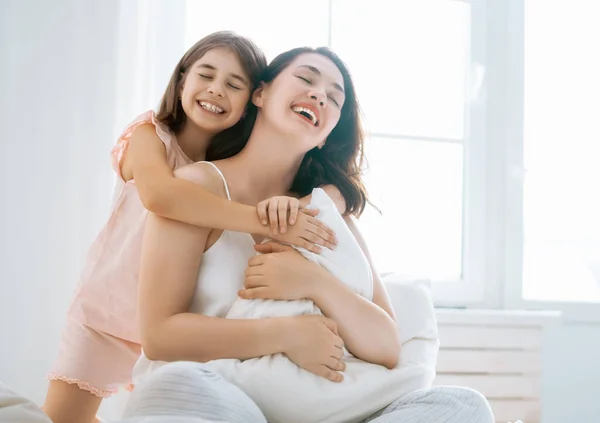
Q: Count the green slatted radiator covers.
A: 0